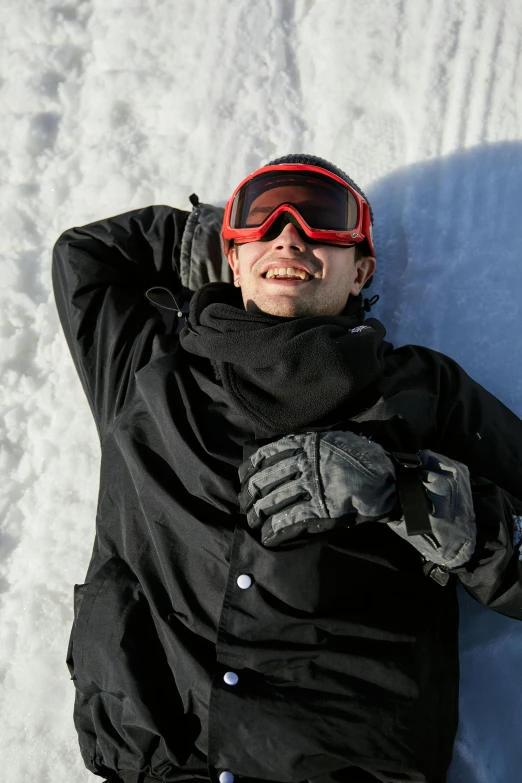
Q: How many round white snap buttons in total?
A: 3